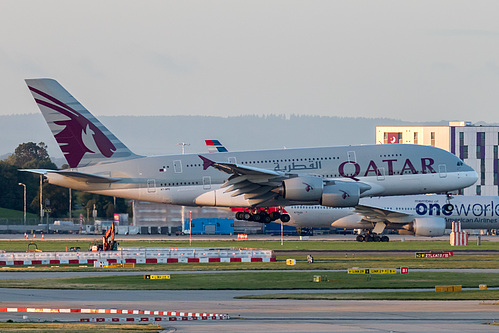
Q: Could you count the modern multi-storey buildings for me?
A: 1